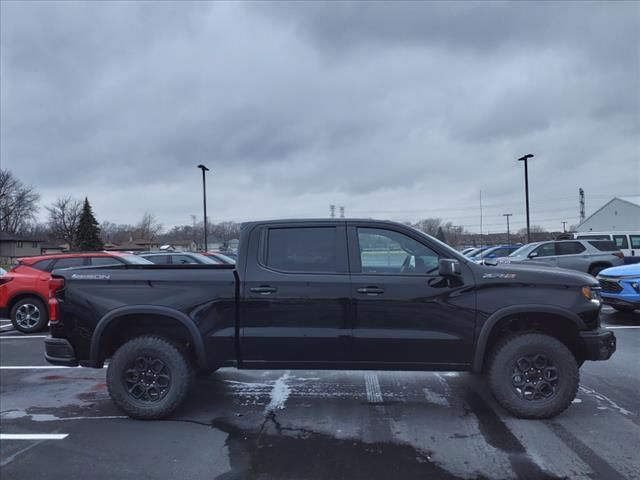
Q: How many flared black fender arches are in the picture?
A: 2